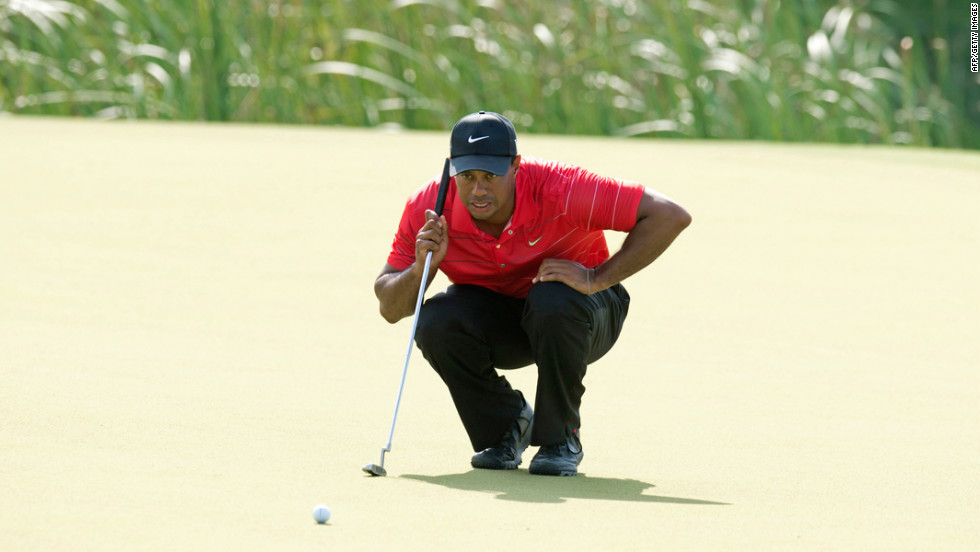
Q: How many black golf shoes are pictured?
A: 2